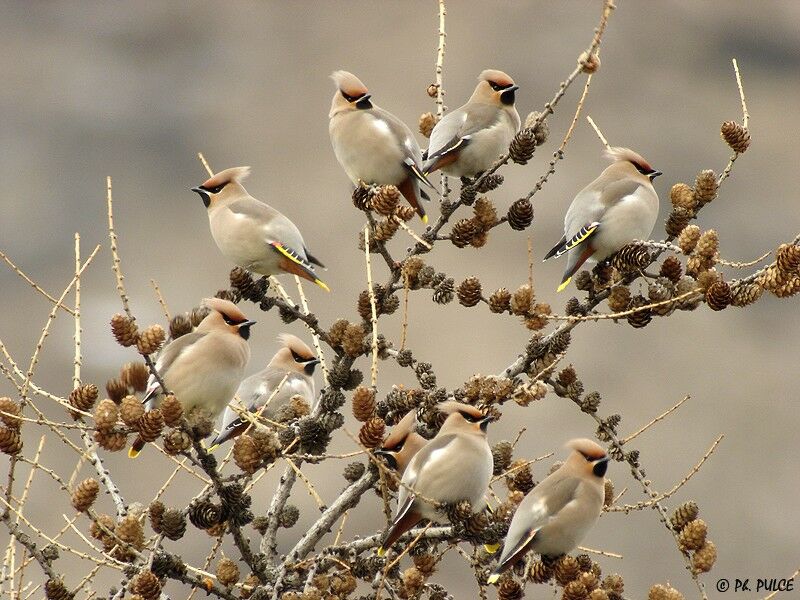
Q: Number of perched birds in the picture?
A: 9